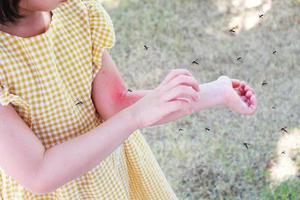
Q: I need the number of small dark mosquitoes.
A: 15